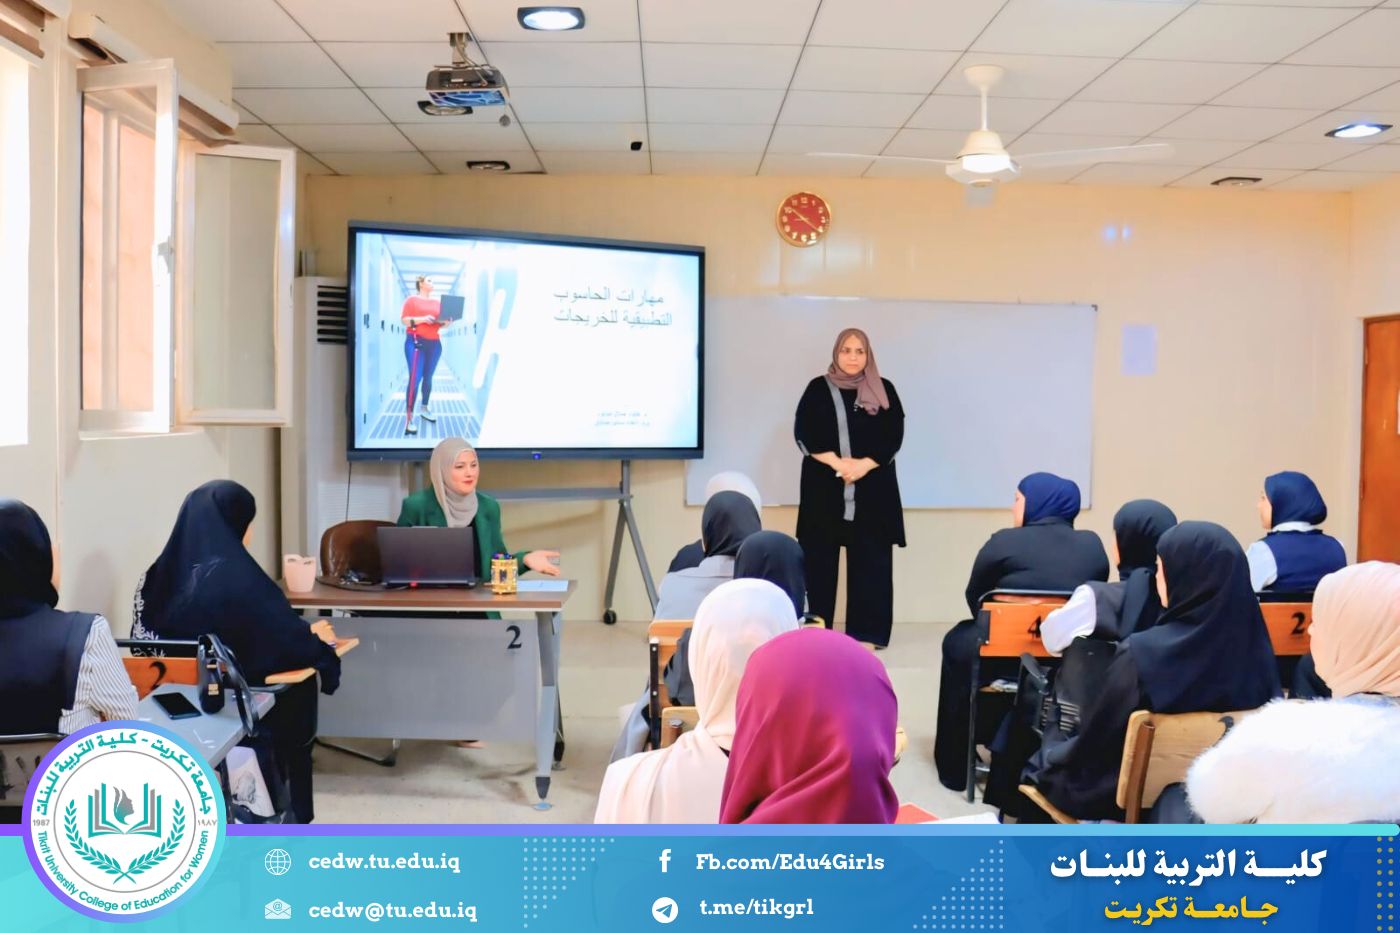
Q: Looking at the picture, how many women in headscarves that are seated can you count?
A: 13